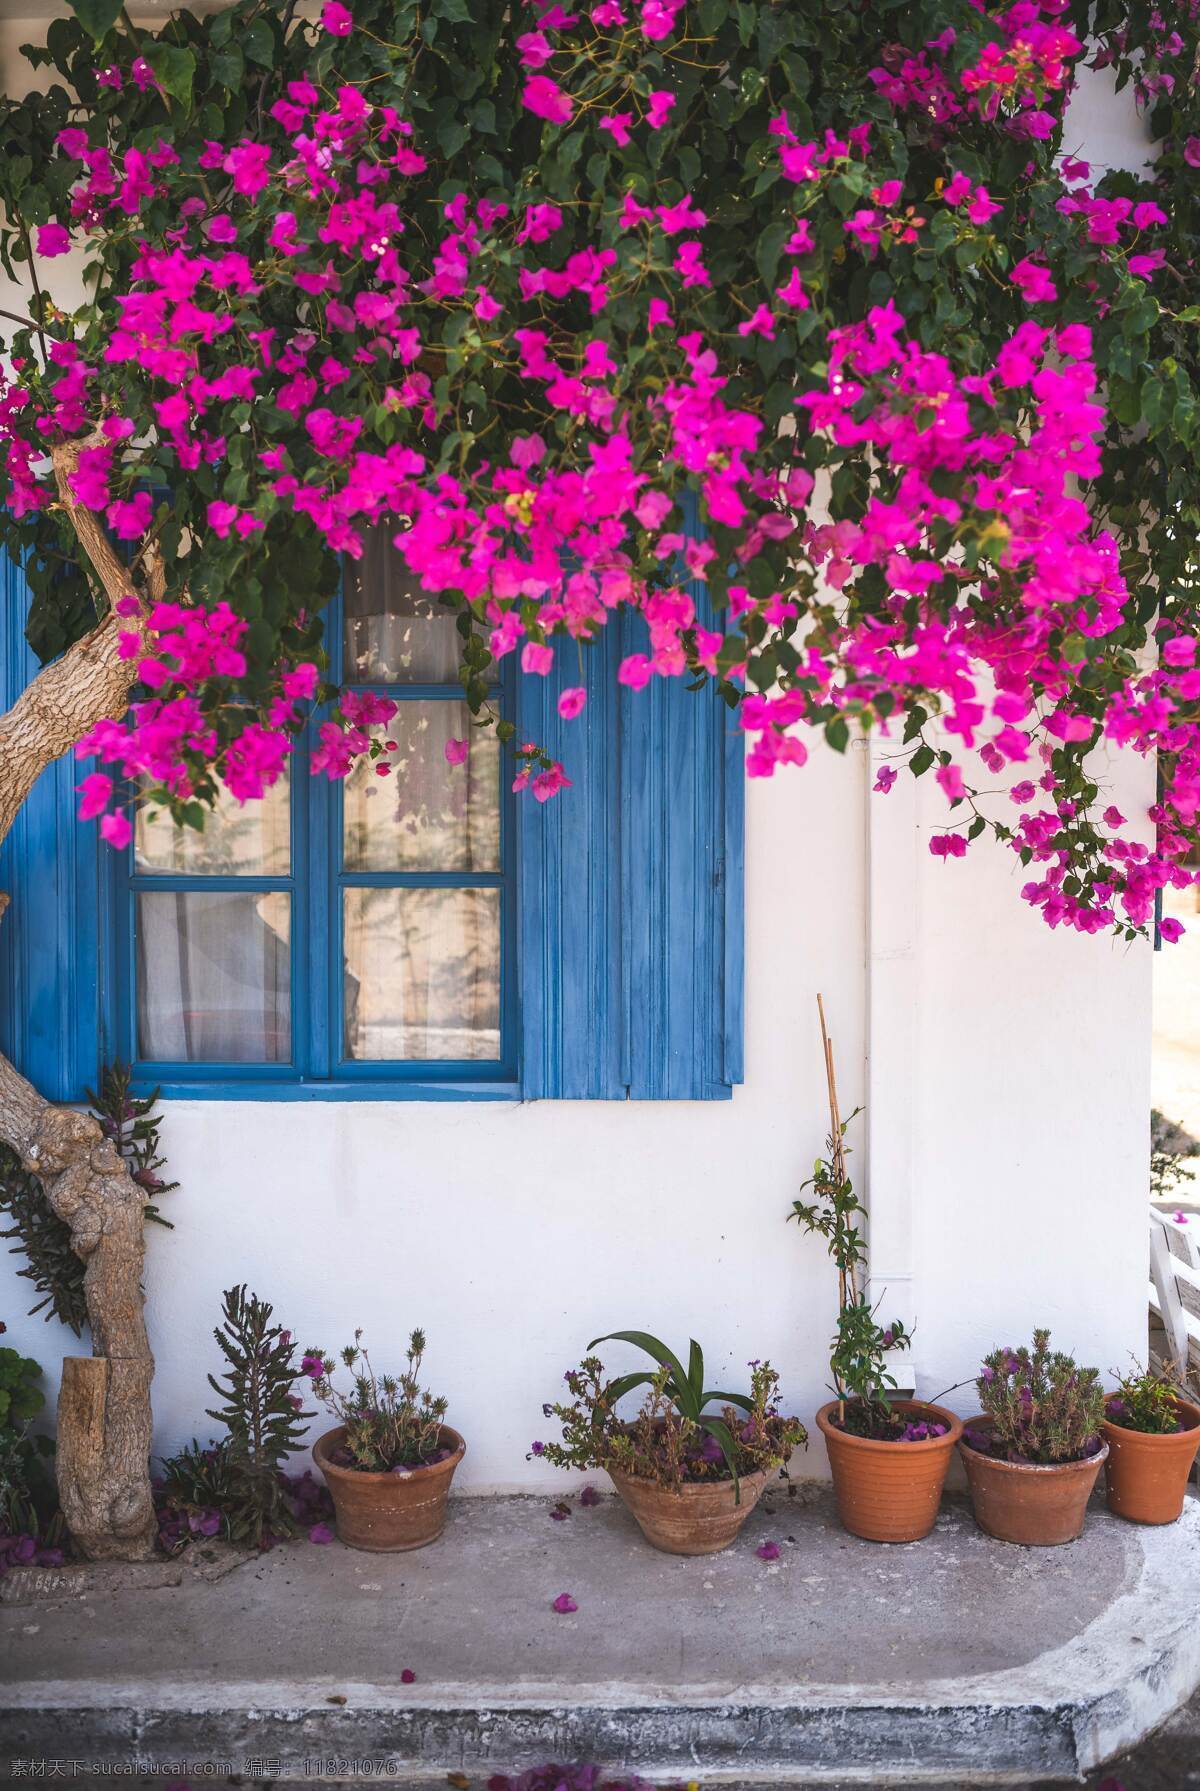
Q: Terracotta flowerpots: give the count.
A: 5